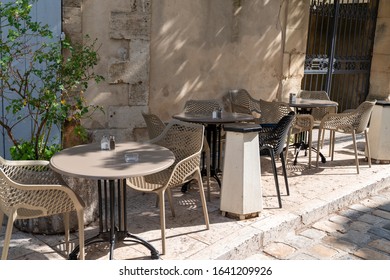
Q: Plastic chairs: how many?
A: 9